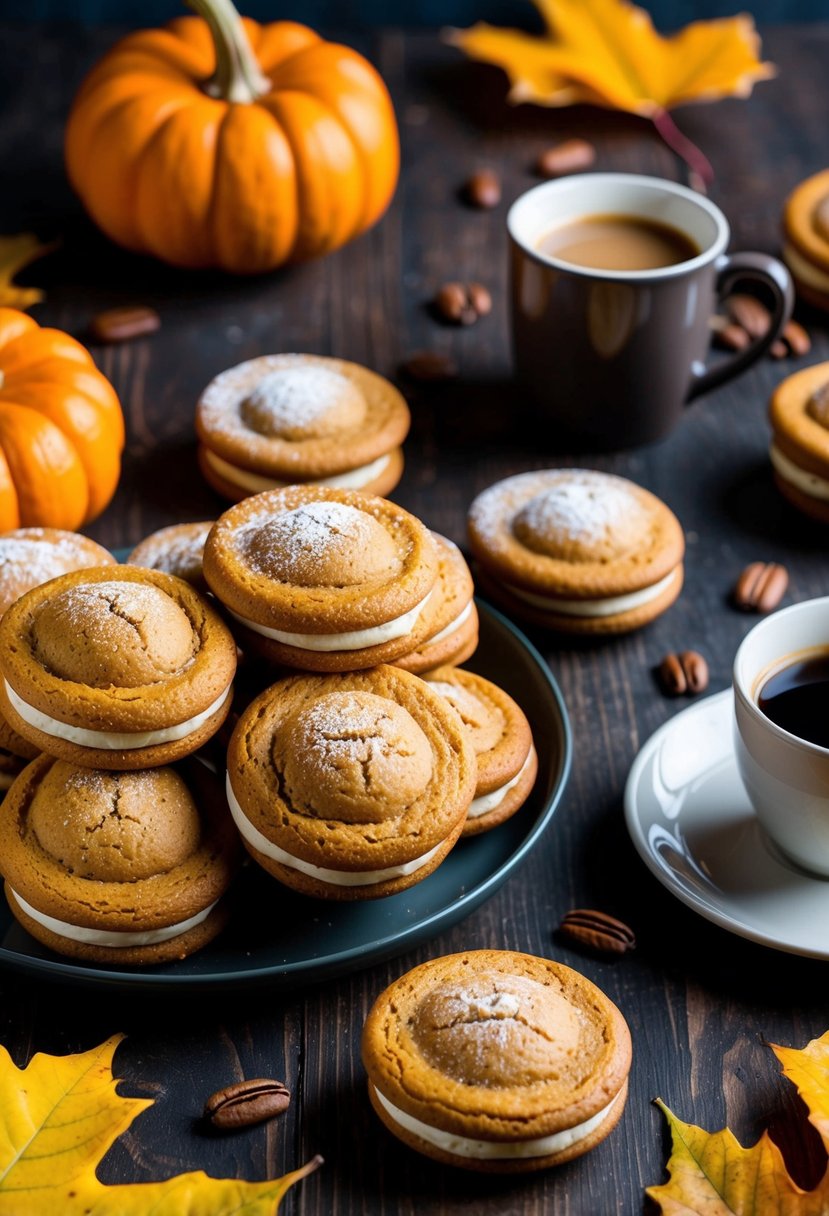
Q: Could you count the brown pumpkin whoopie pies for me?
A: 13